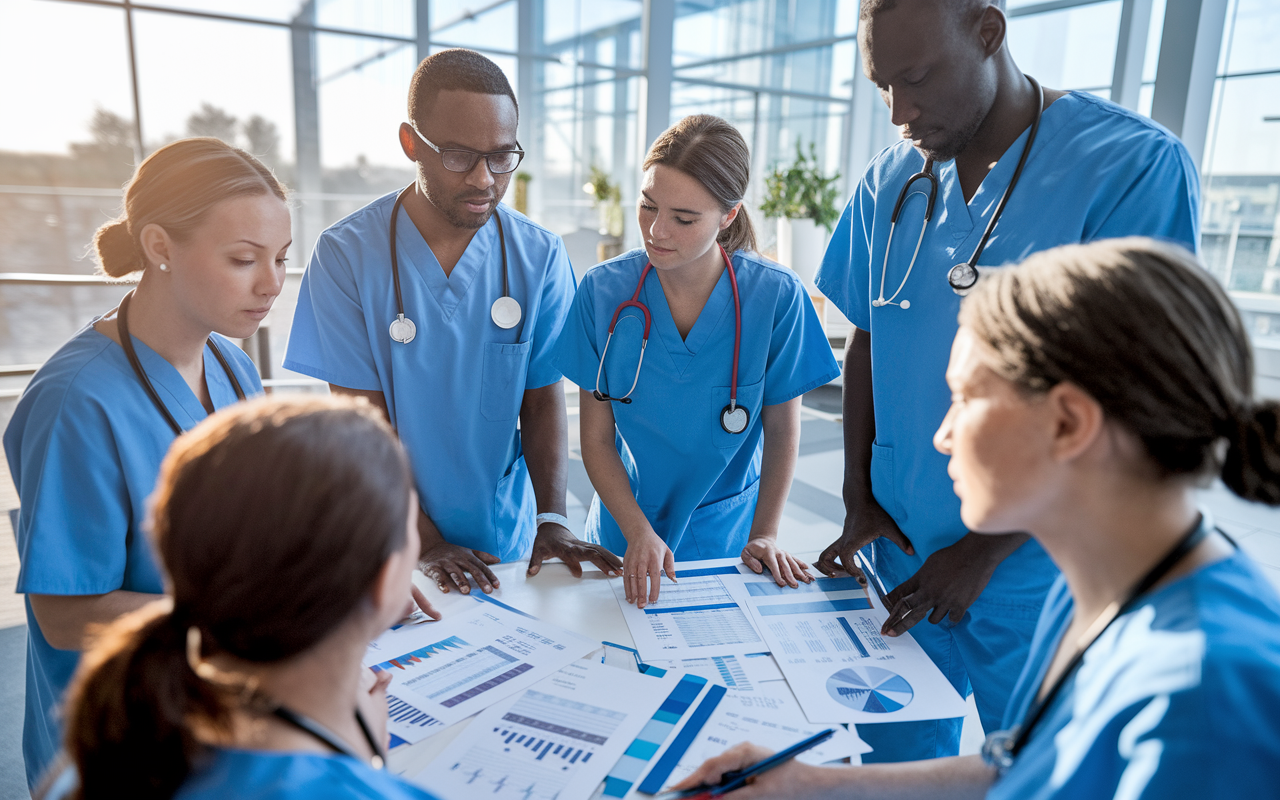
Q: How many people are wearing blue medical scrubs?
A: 6